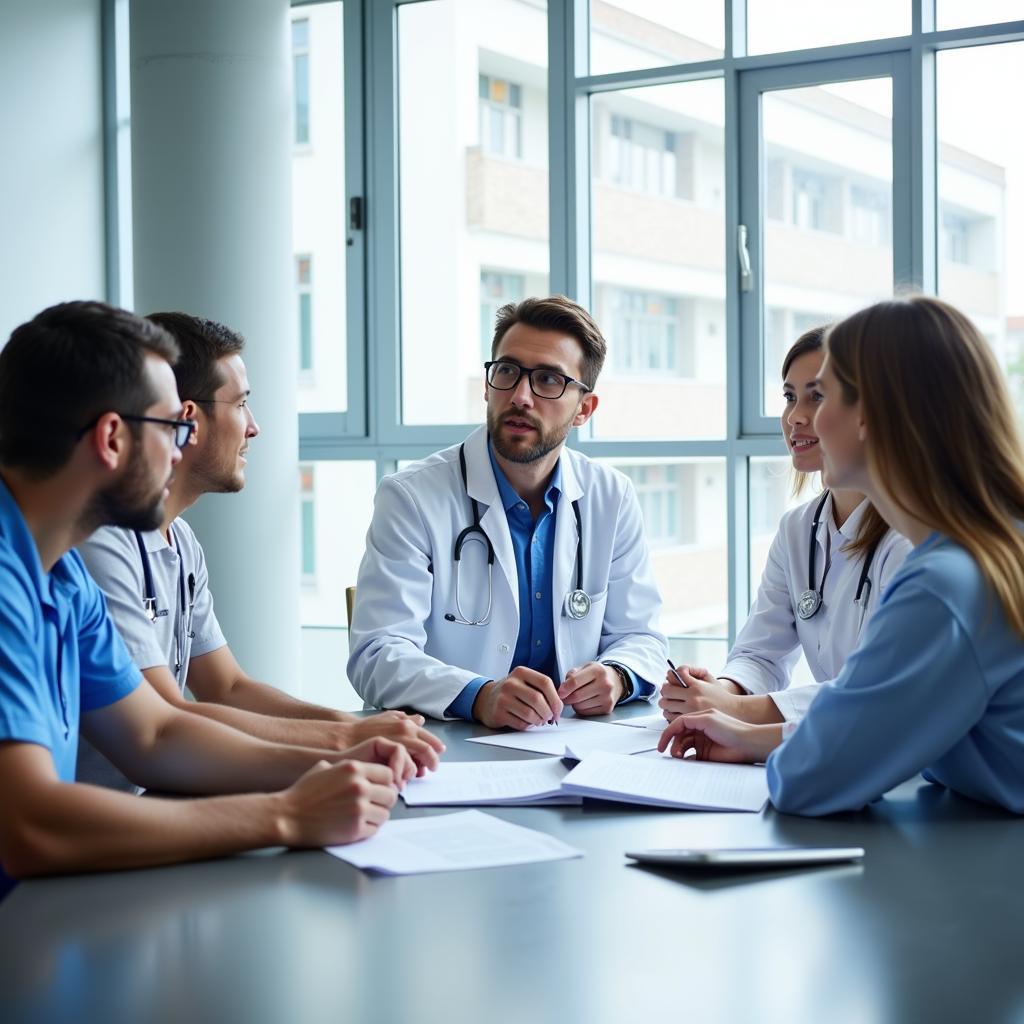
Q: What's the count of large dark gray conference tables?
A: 1